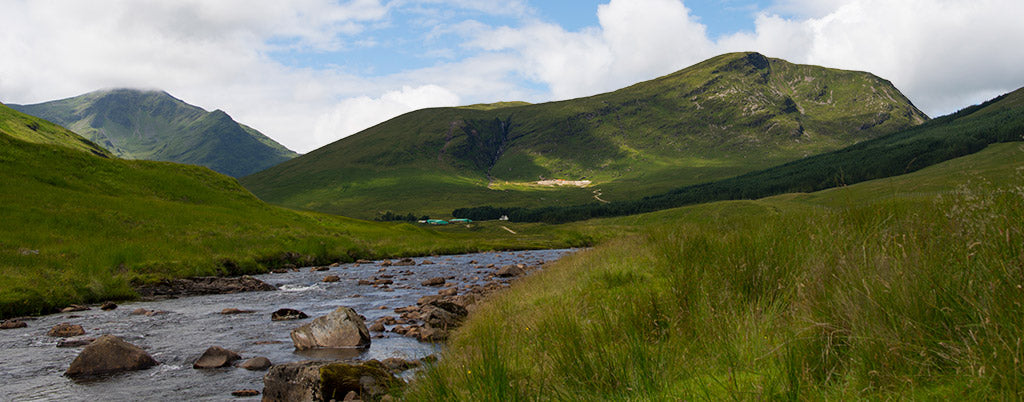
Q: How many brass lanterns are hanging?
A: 0